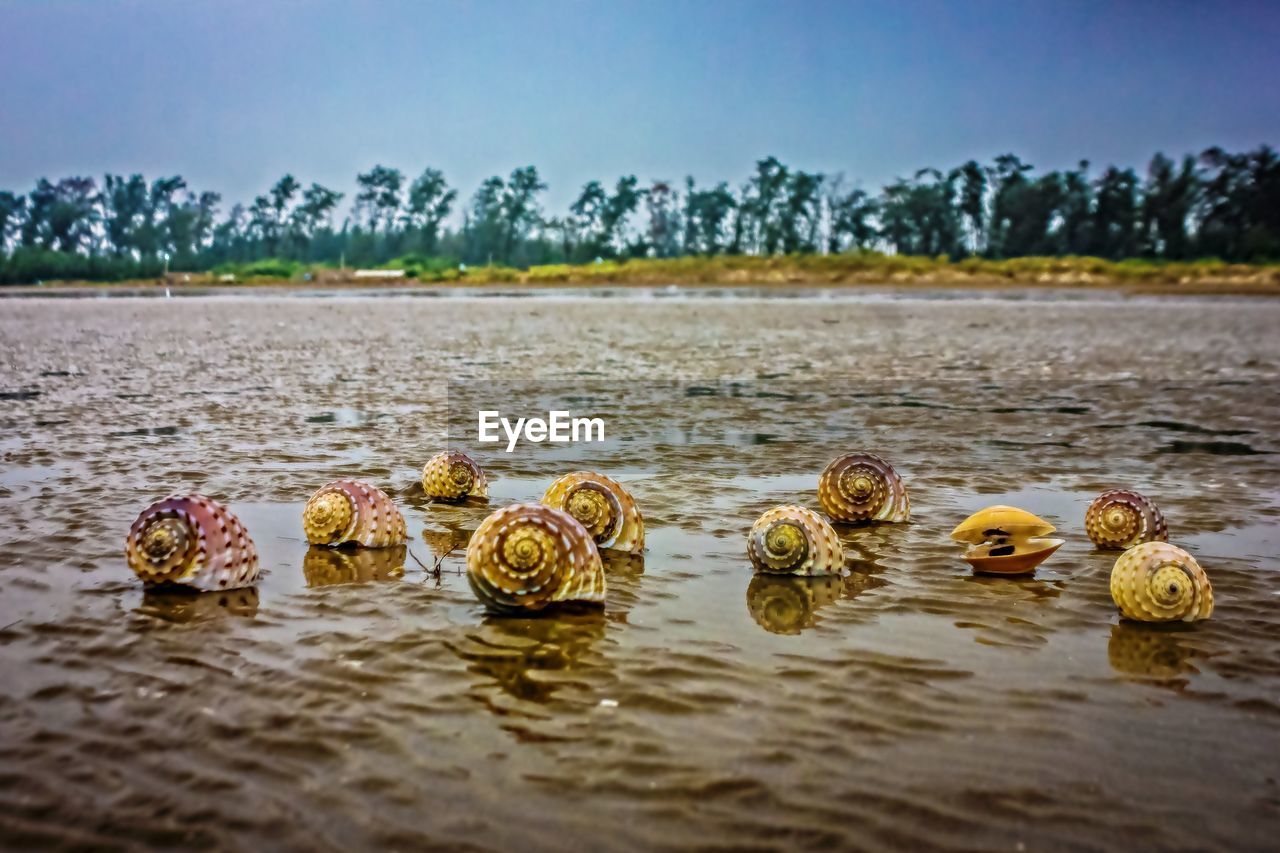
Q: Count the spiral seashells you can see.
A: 9